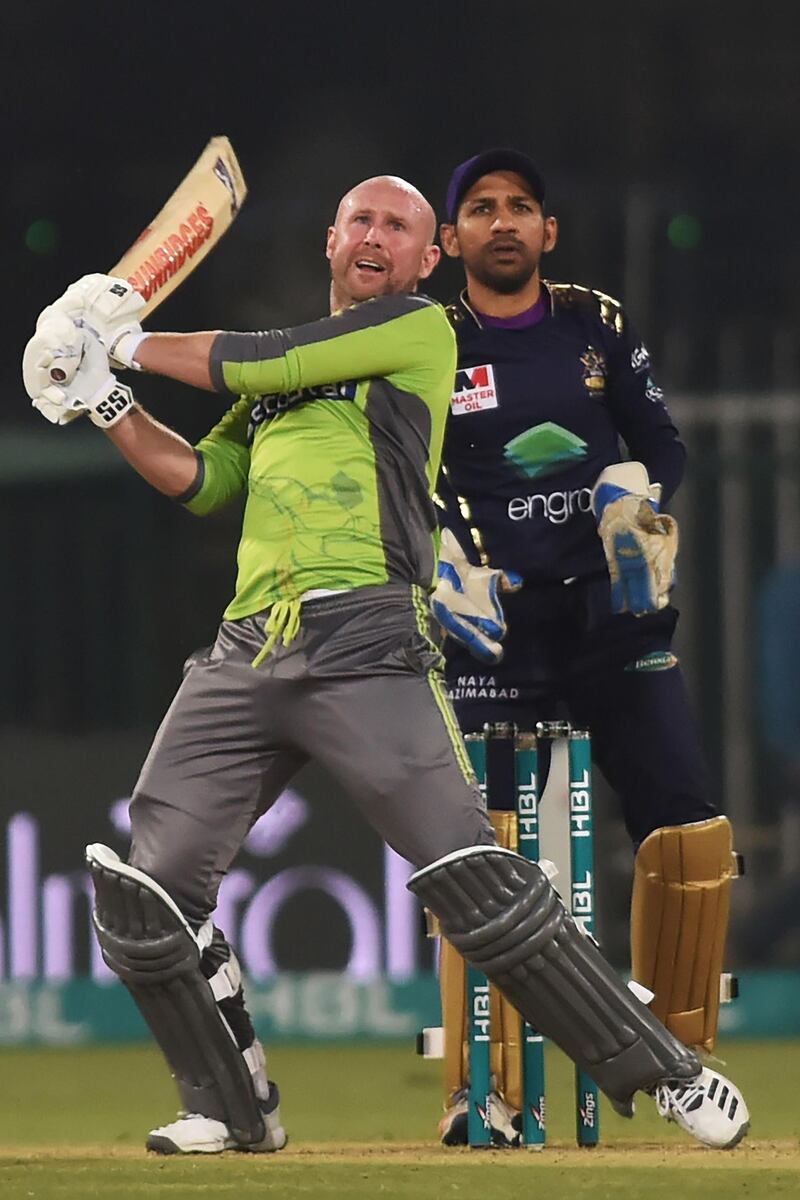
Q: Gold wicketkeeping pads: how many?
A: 2